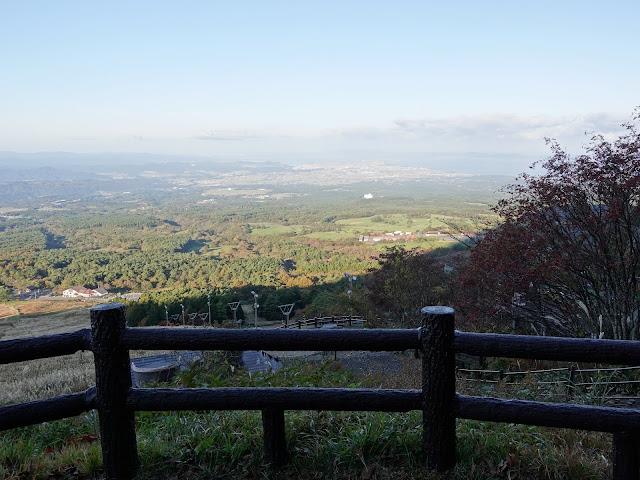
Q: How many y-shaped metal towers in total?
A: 5